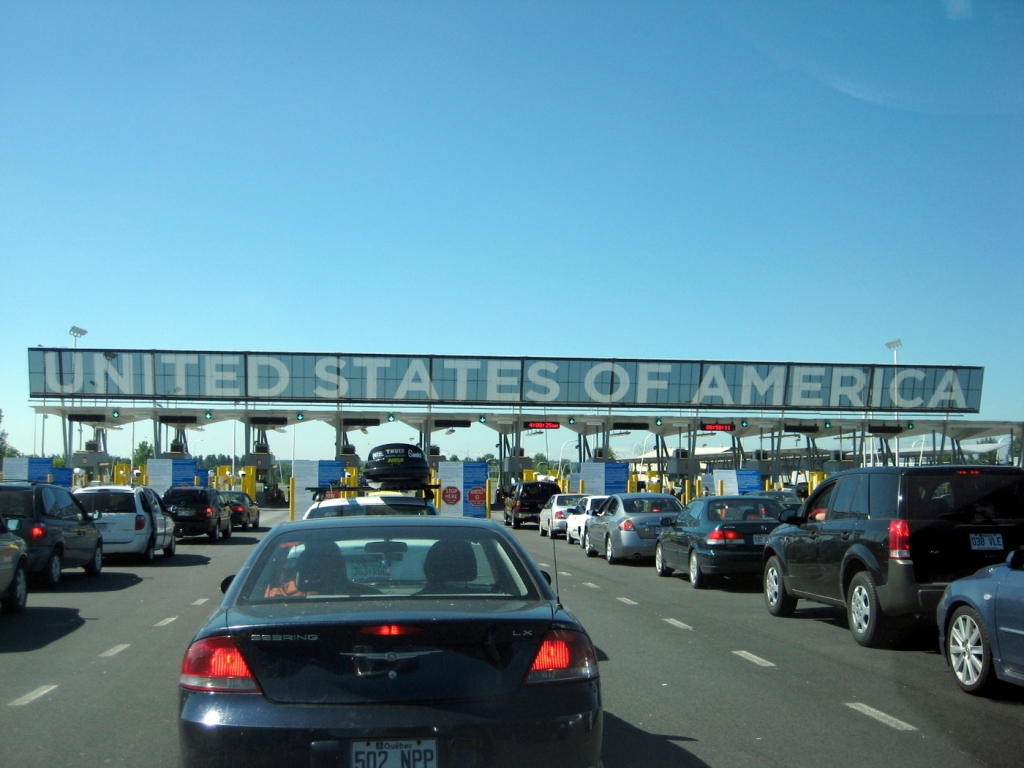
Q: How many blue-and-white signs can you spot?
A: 6